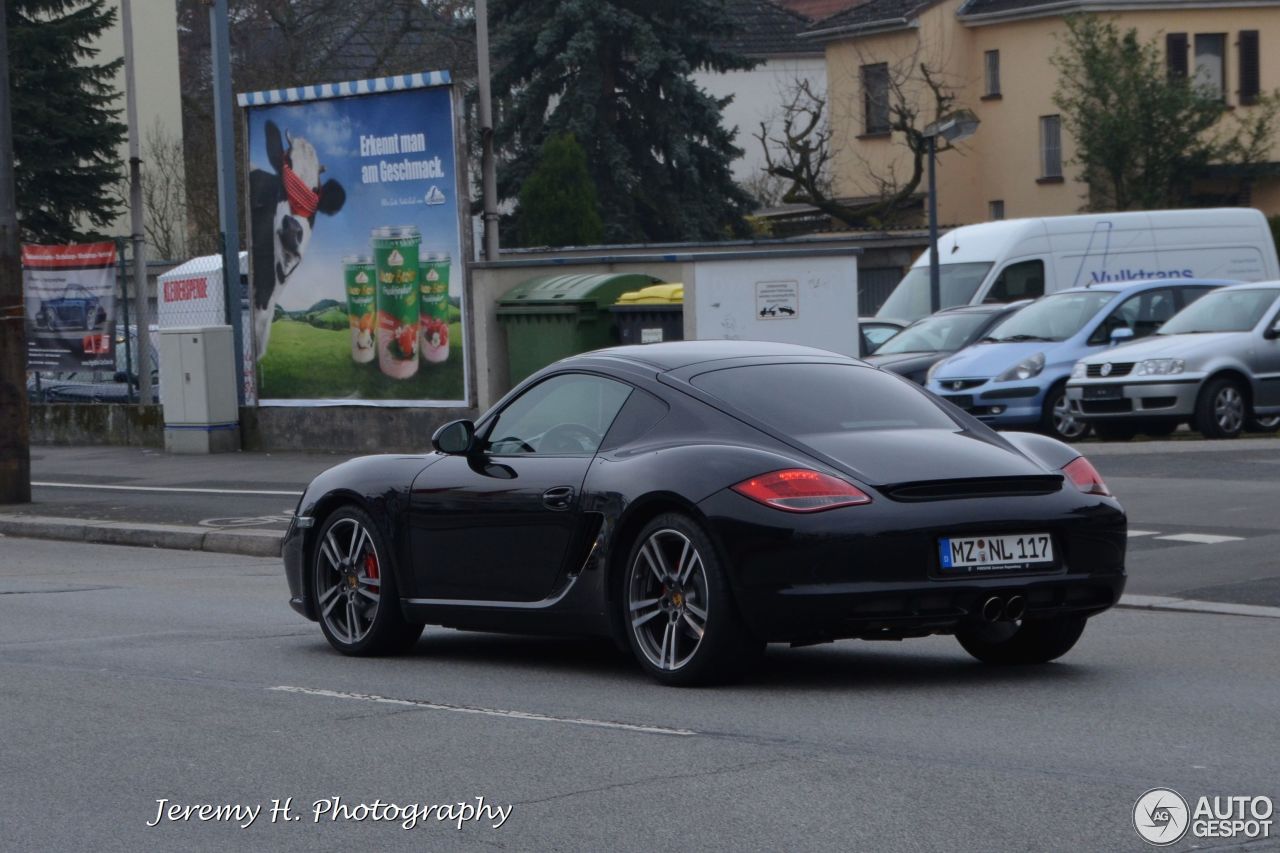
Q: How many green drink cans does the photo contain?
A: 3